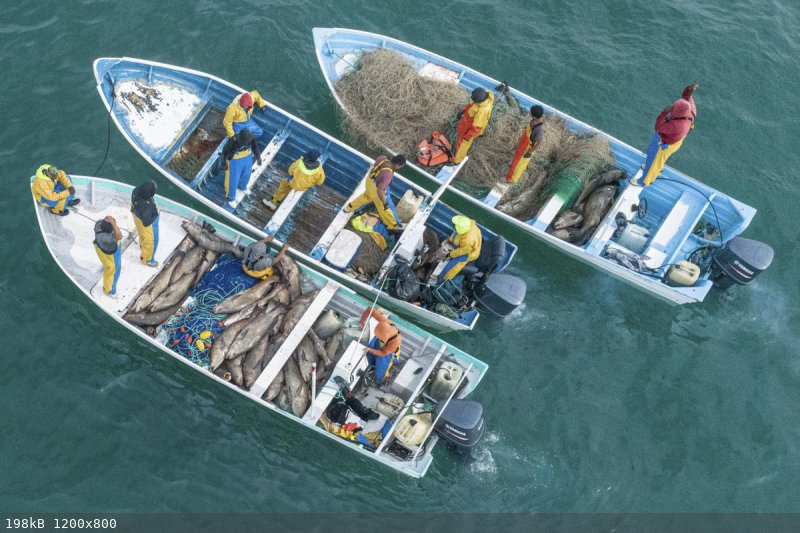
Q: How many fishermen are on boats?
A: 13